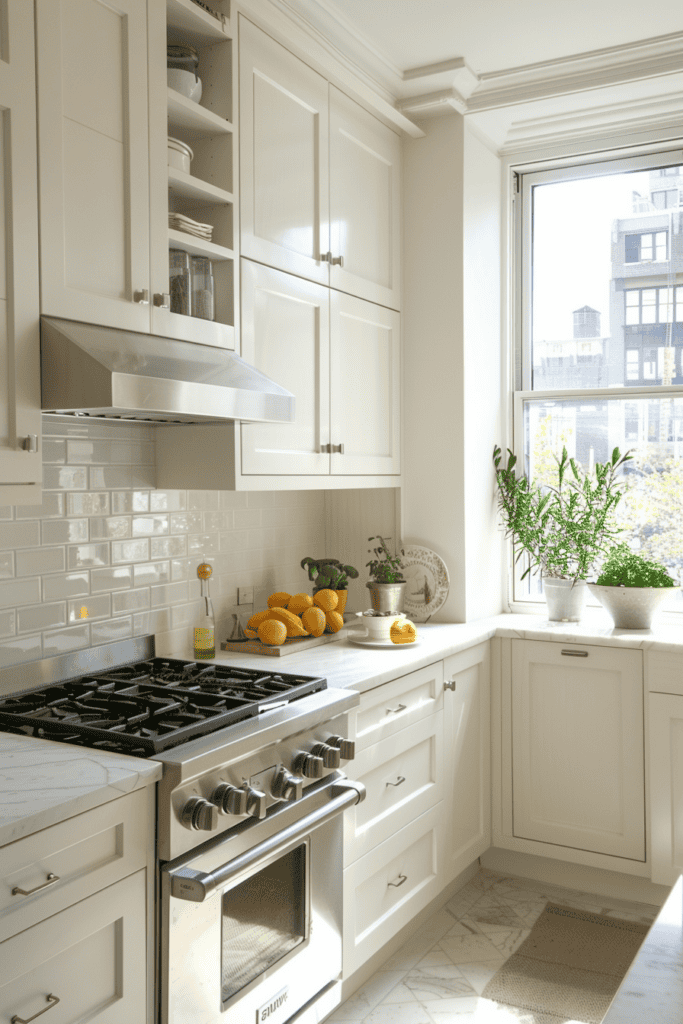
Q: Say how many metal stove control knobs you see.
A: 7